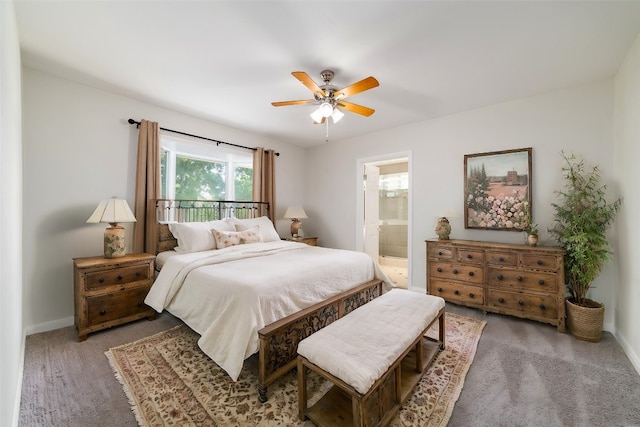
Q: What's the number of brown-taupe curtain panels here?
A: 2